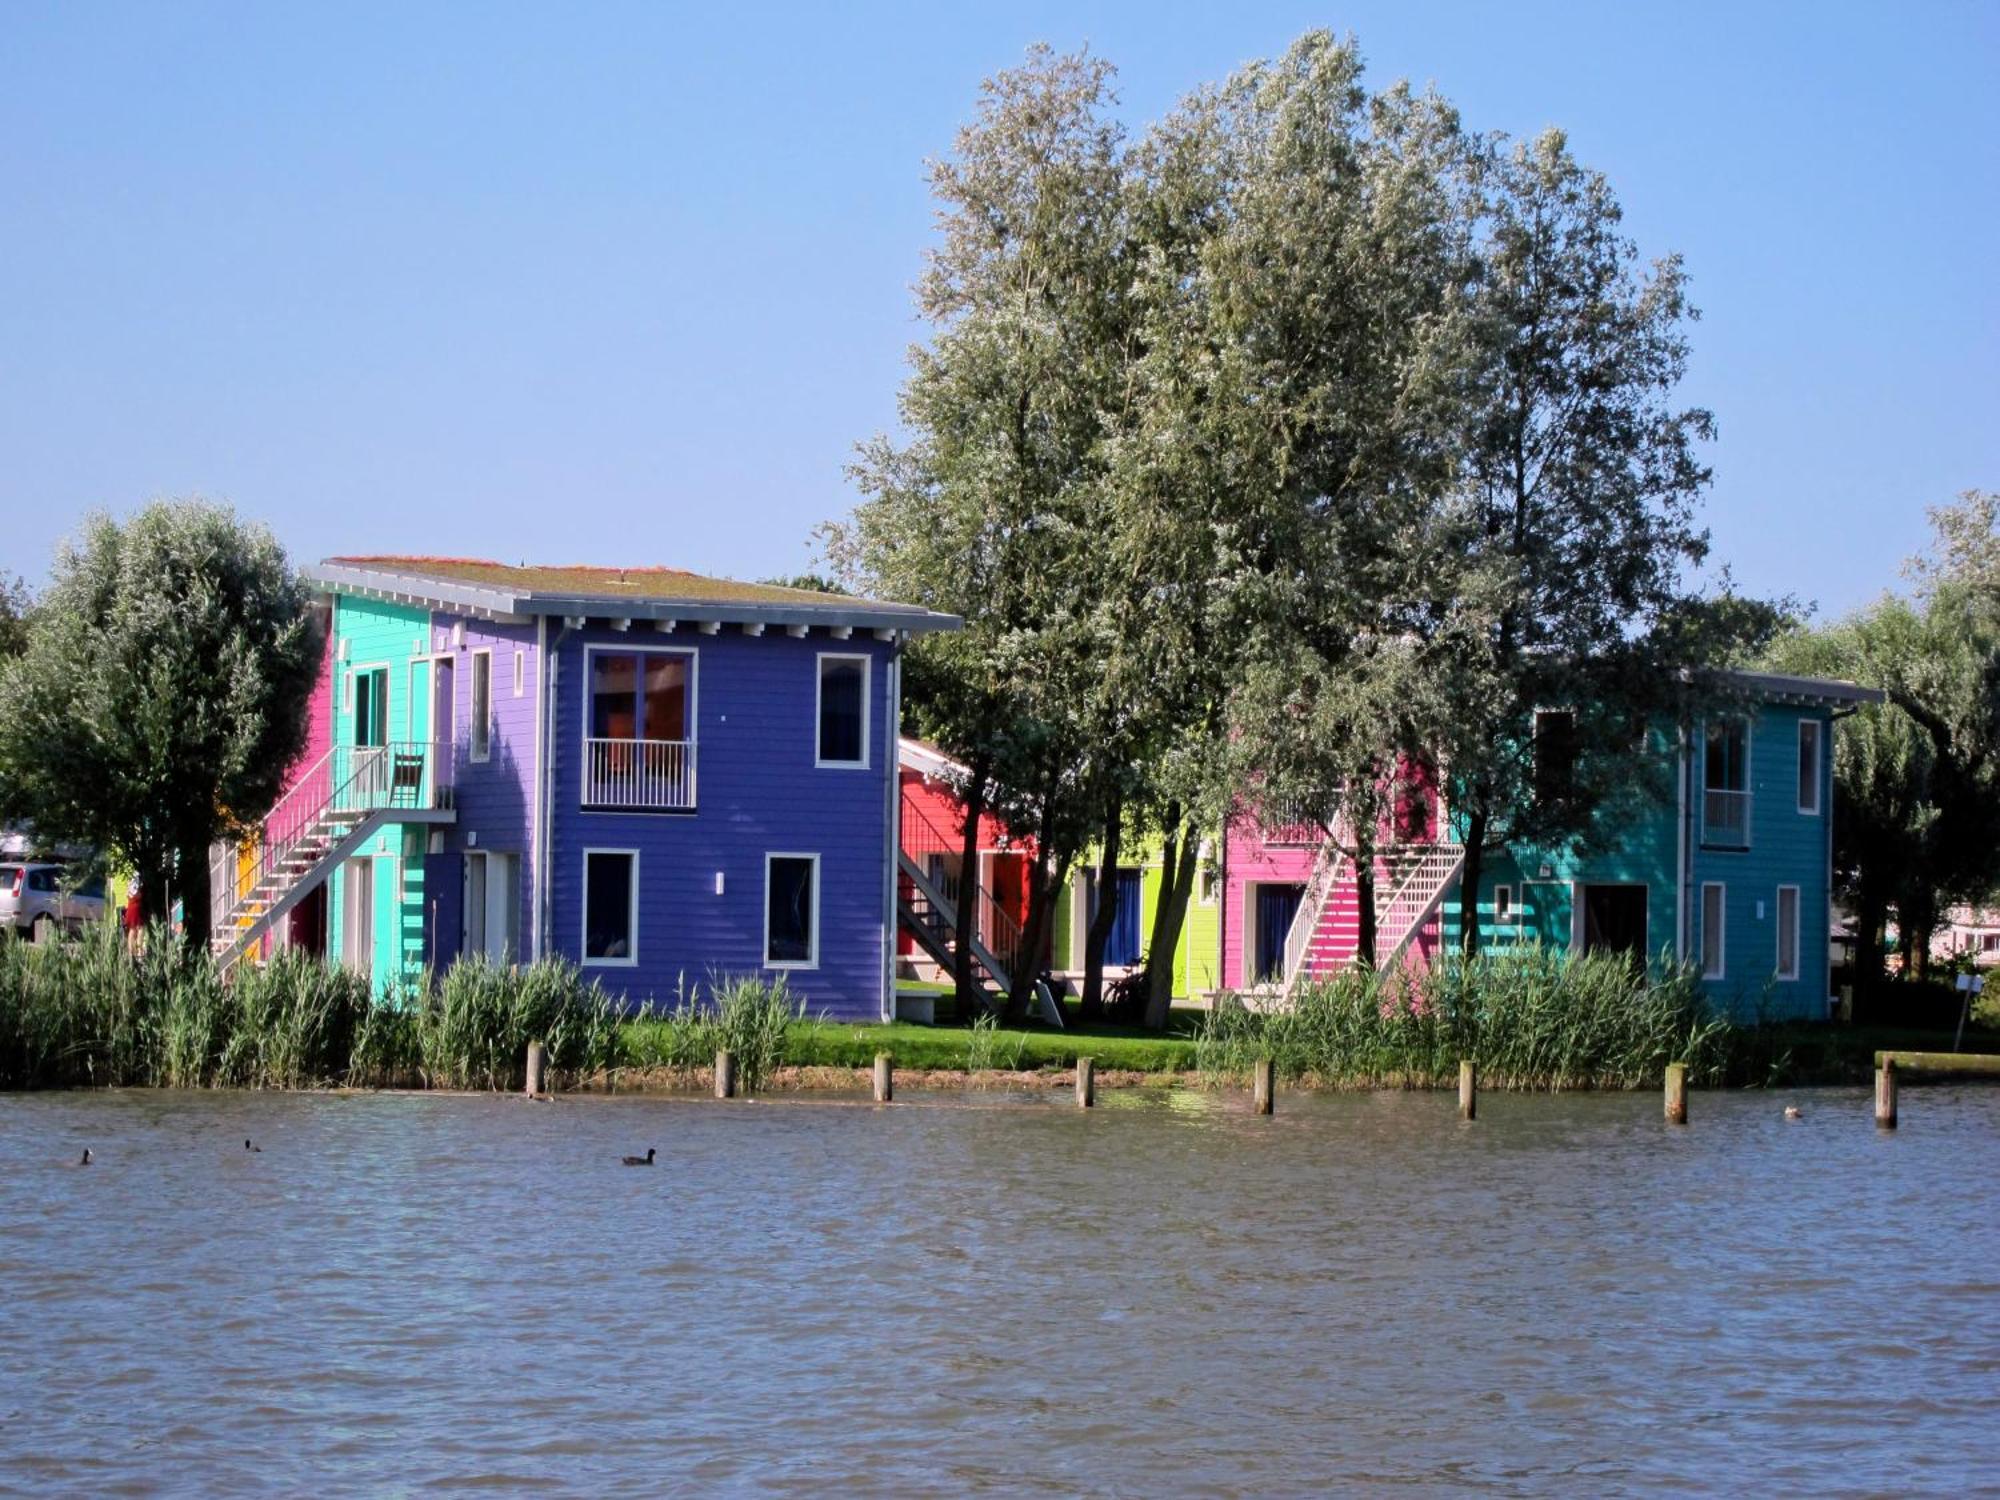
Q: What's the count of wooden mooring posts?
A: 8